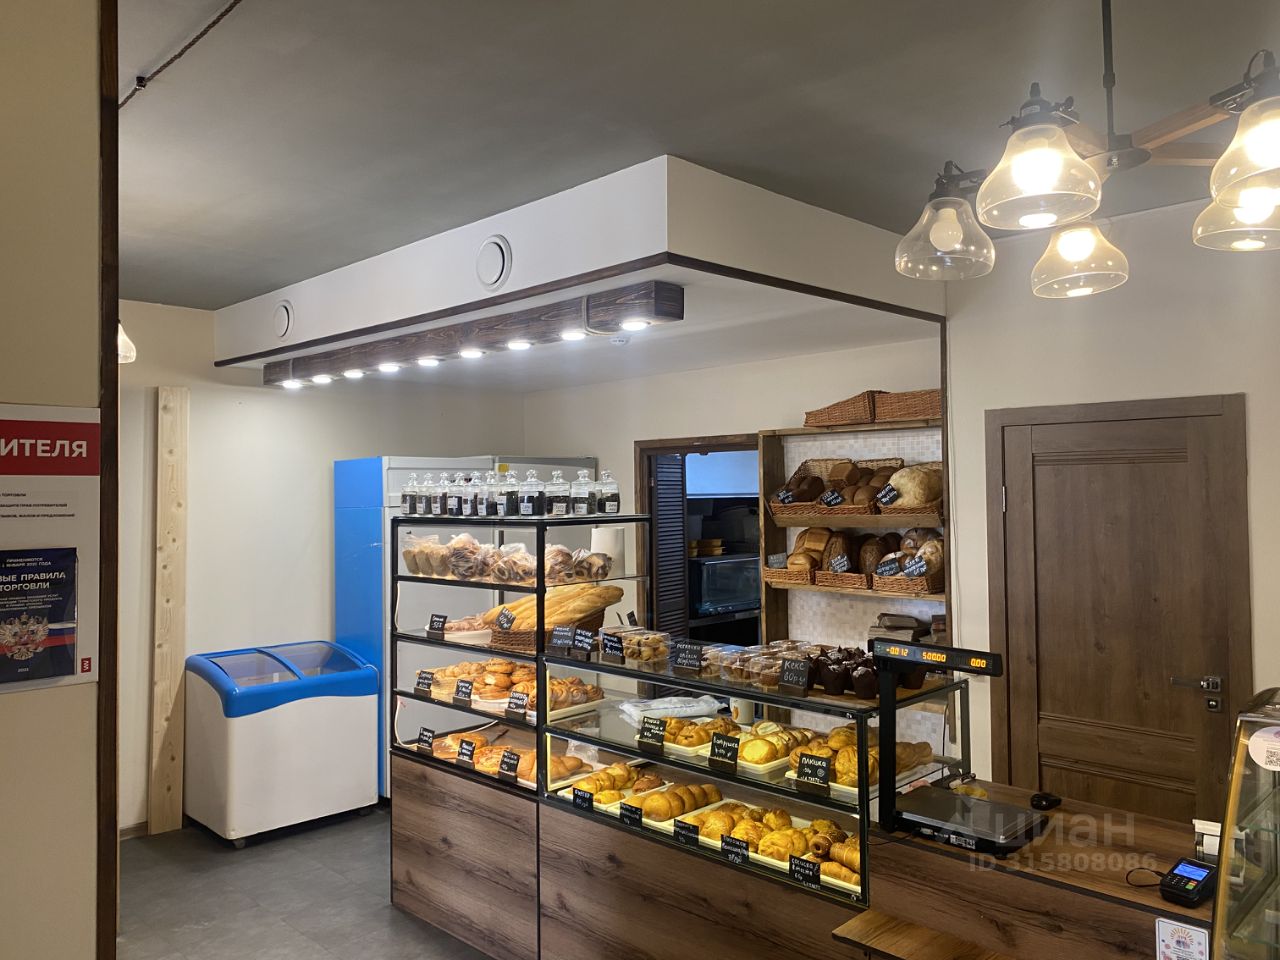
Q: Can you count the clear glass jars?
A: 11